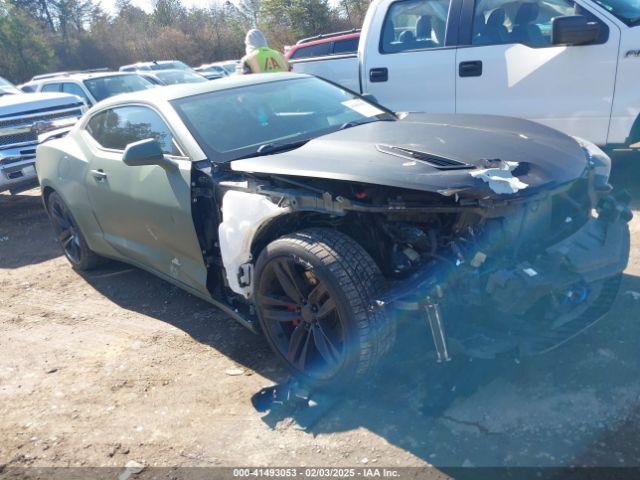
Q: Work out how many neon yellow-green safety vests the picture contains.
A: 1